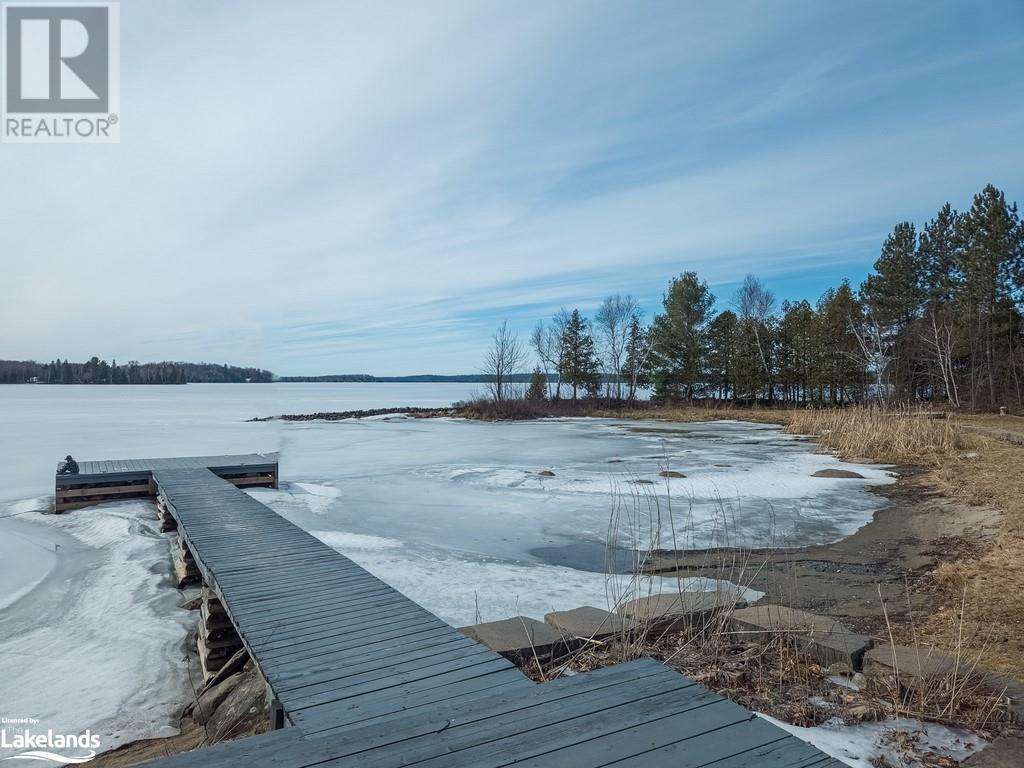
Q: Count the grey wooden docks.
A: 1